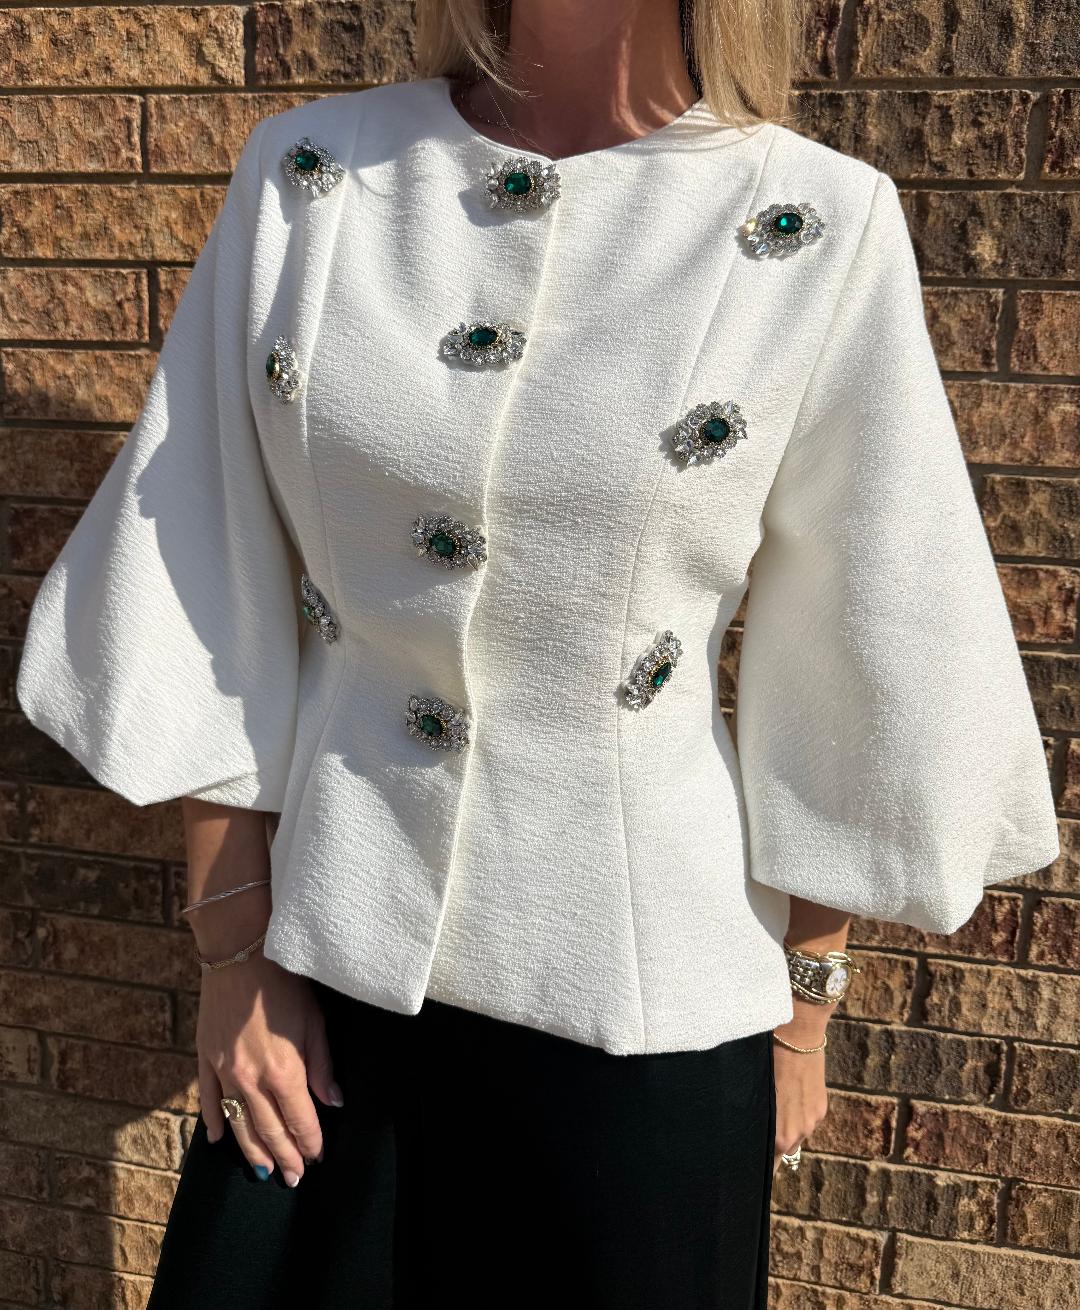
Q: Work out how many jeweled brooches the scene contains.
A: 10